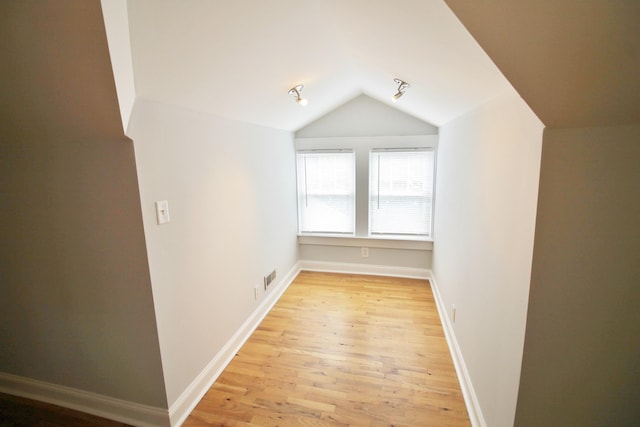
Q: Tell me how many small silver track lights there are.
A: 2